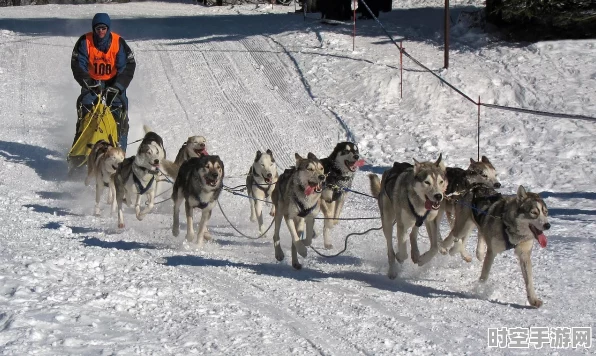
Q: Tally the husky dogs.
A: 10